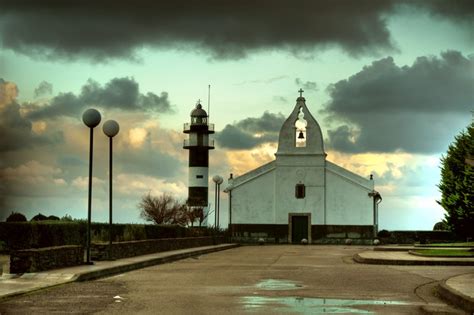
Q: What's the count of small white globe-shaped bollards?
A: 4